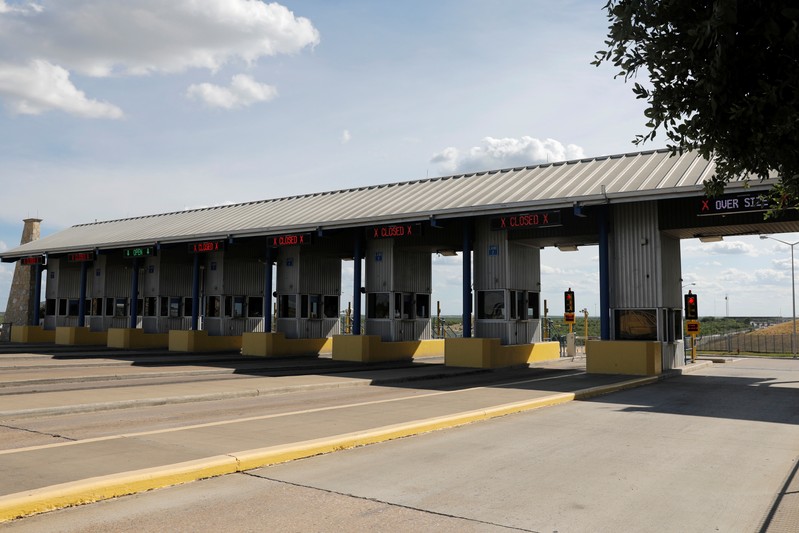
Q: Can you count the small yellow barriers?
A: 8